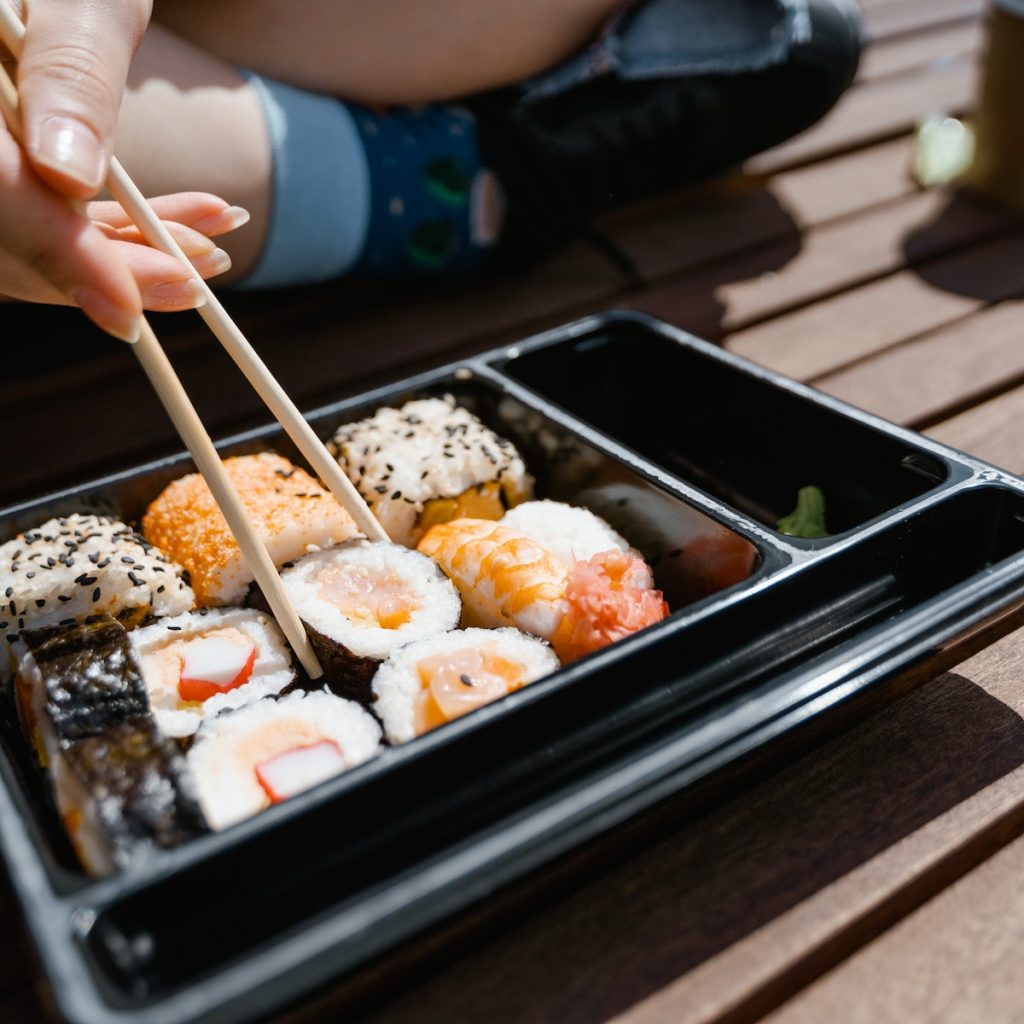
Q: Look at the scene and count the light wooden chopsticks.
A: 2